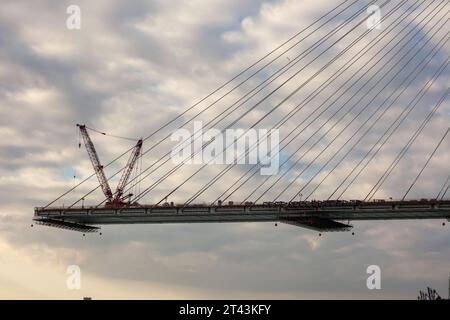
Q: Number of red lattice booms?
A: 2